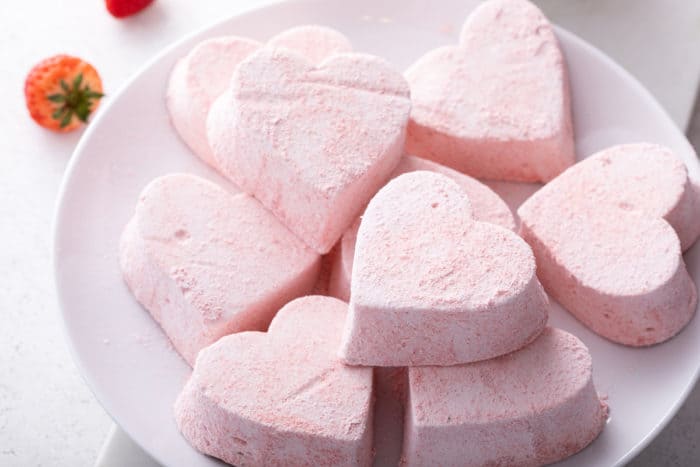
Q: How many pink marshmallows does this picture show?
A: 9